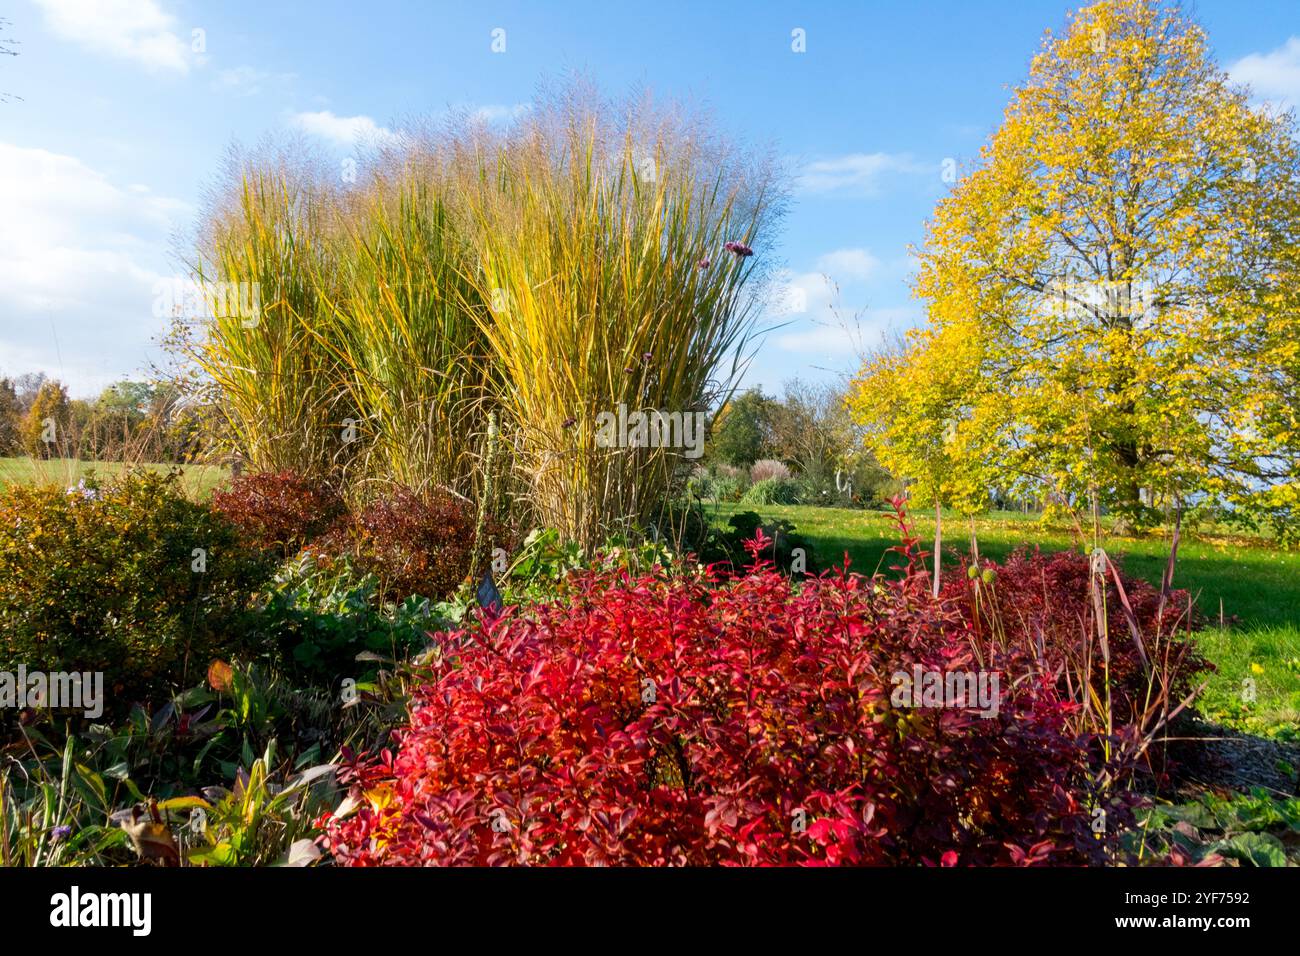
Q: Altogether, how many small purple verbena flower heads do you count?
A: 5